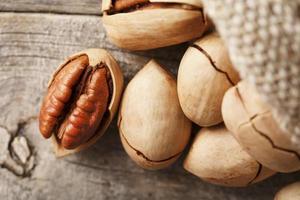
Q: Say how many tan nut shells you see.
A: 7